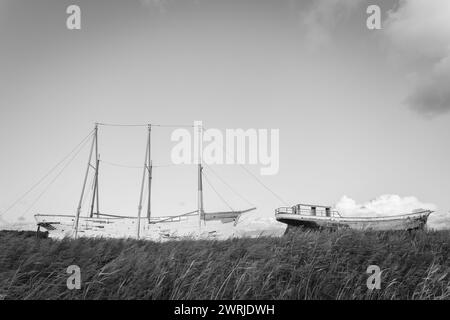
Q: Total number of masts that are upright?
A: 3